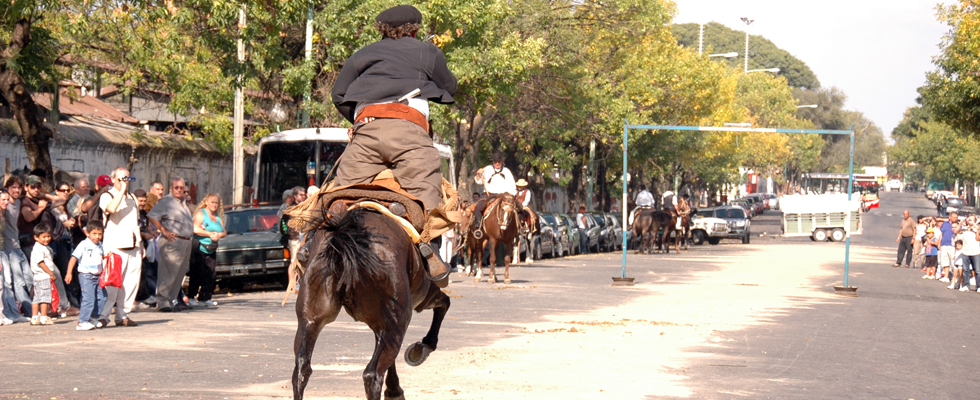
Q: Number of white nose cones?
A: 0